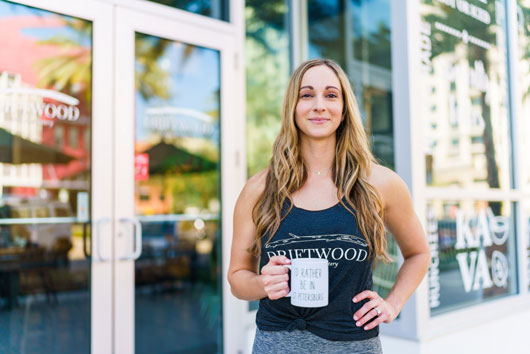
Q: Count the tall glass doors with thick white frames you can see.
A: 2